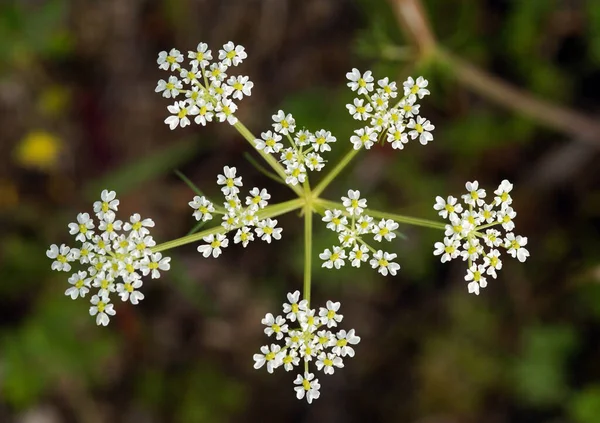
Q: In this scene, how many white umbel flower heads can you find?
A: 8